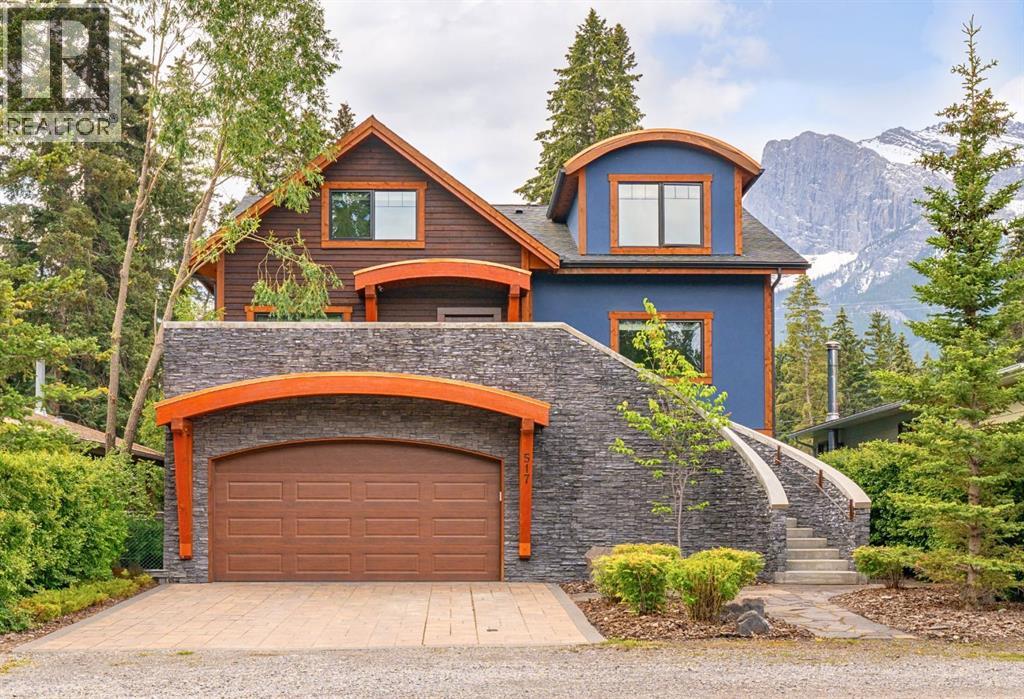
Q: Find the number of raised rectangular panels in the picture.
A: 12